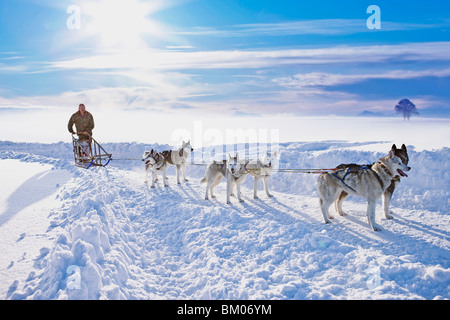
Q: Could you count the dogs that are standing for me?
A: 6